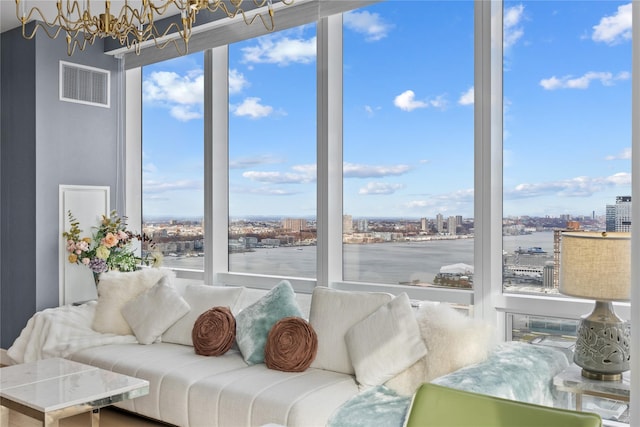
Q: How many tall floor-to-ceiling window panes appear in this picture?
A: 4